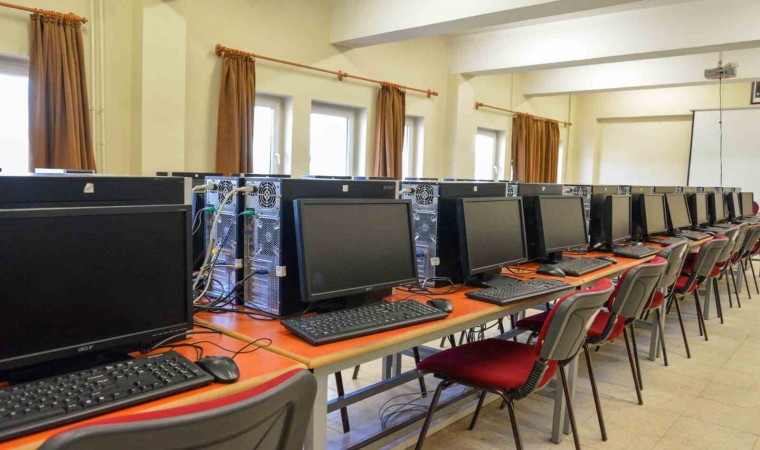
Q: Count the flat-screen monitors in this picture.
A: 11